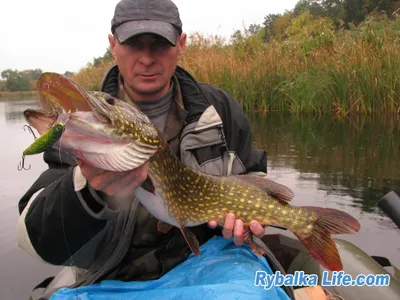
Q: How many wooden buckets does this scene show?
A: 0